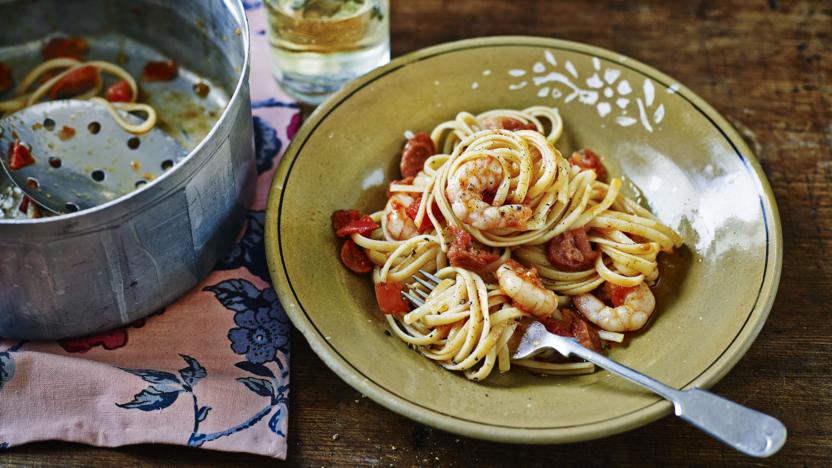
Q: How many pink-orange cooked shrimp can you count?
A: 4